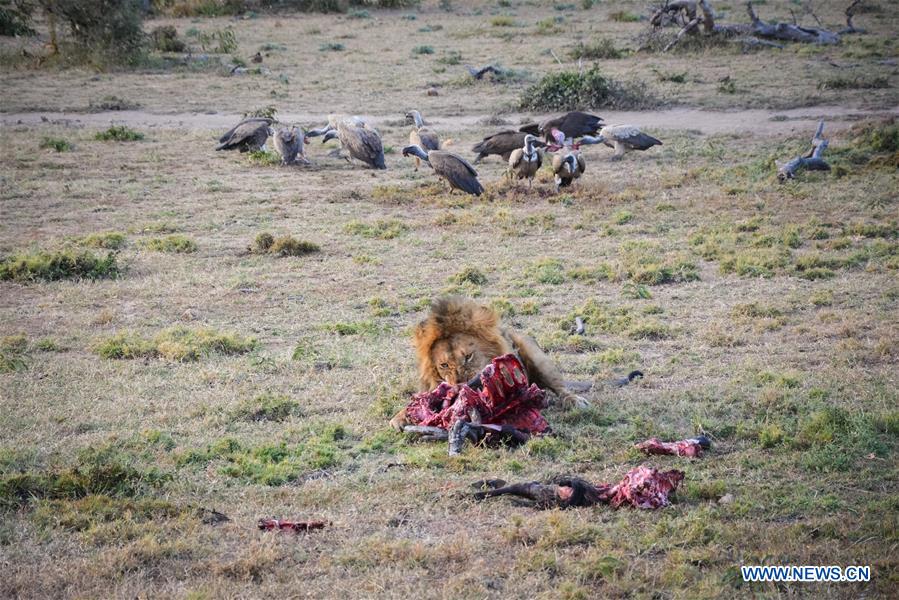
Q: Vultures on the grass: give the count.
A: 11